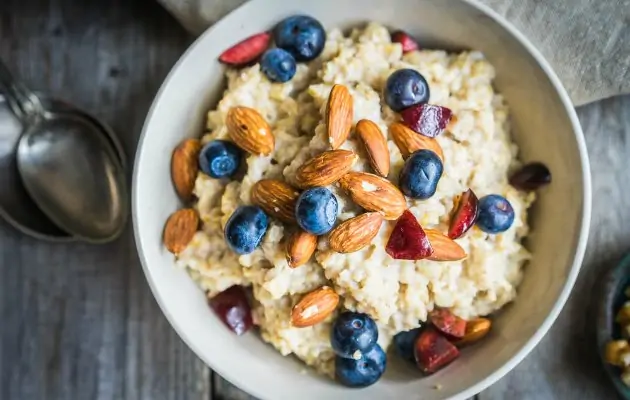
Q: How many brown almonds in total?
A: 14